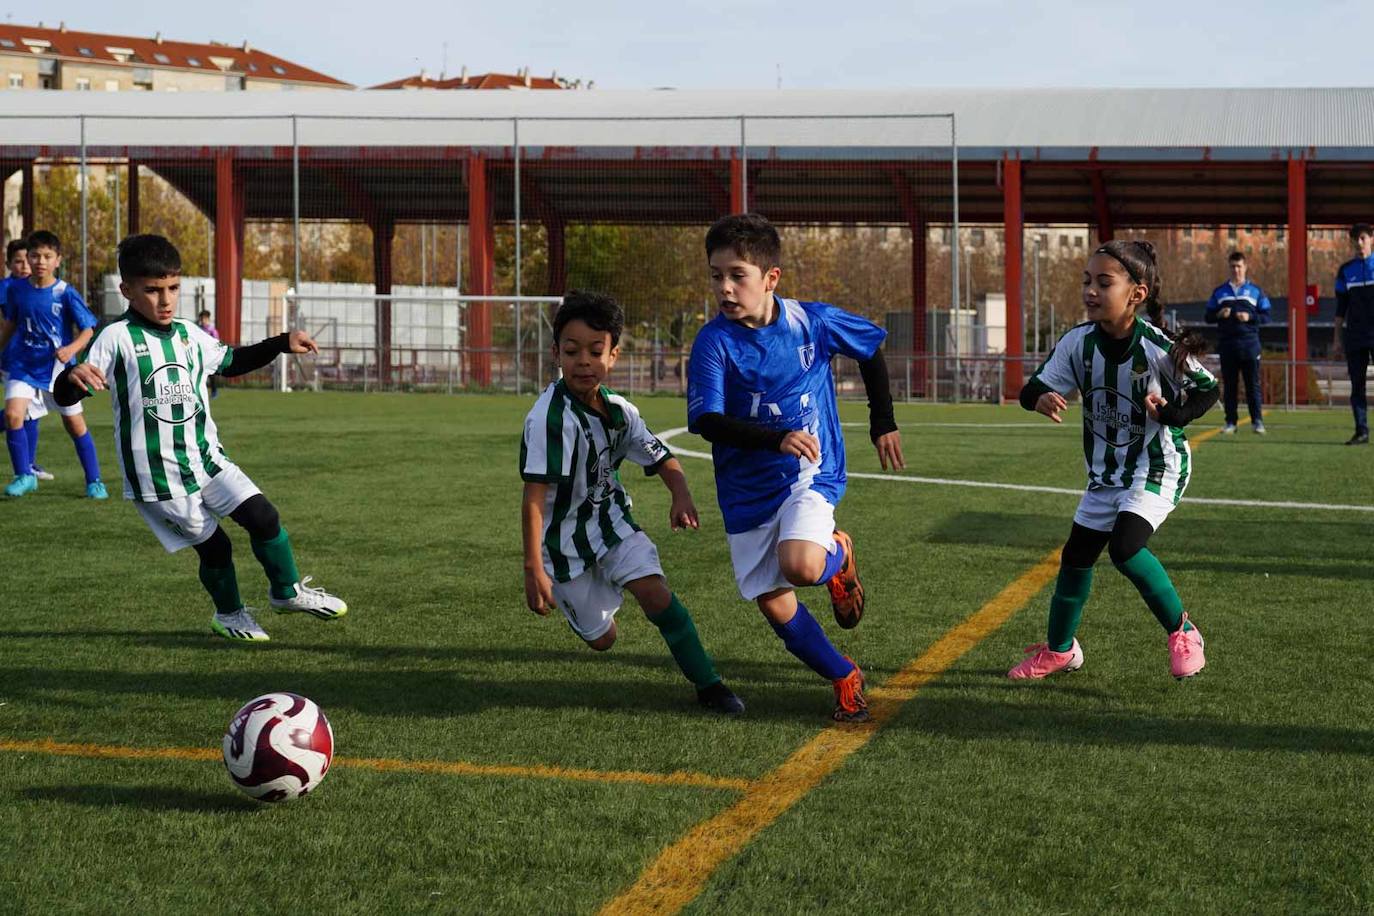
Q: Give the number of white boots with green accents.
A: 2